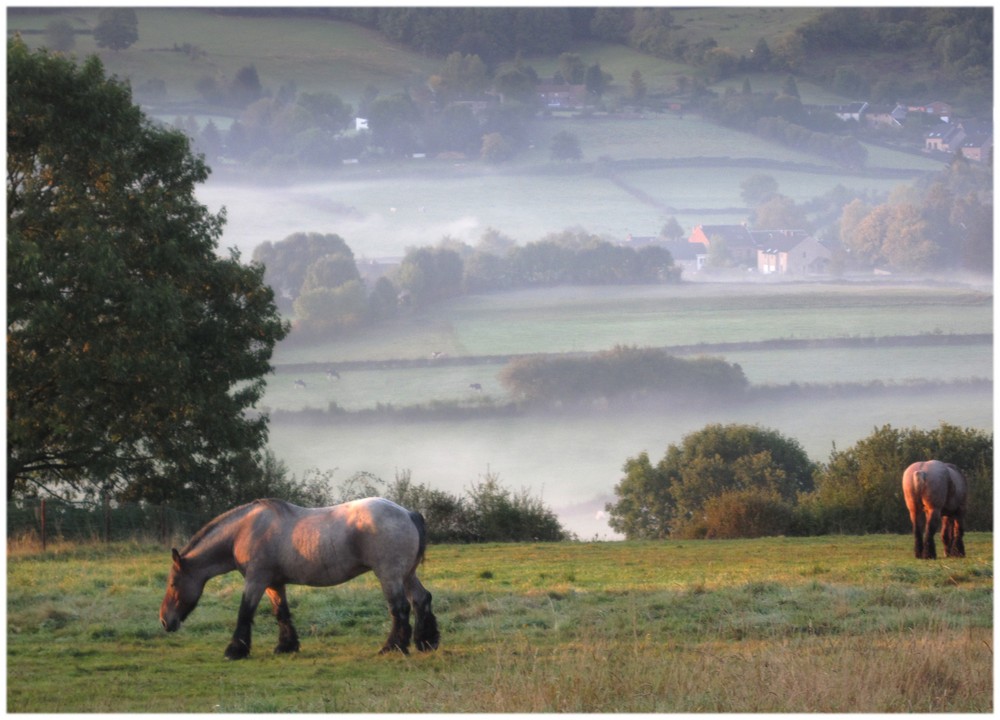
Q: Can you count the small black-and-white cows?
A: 4